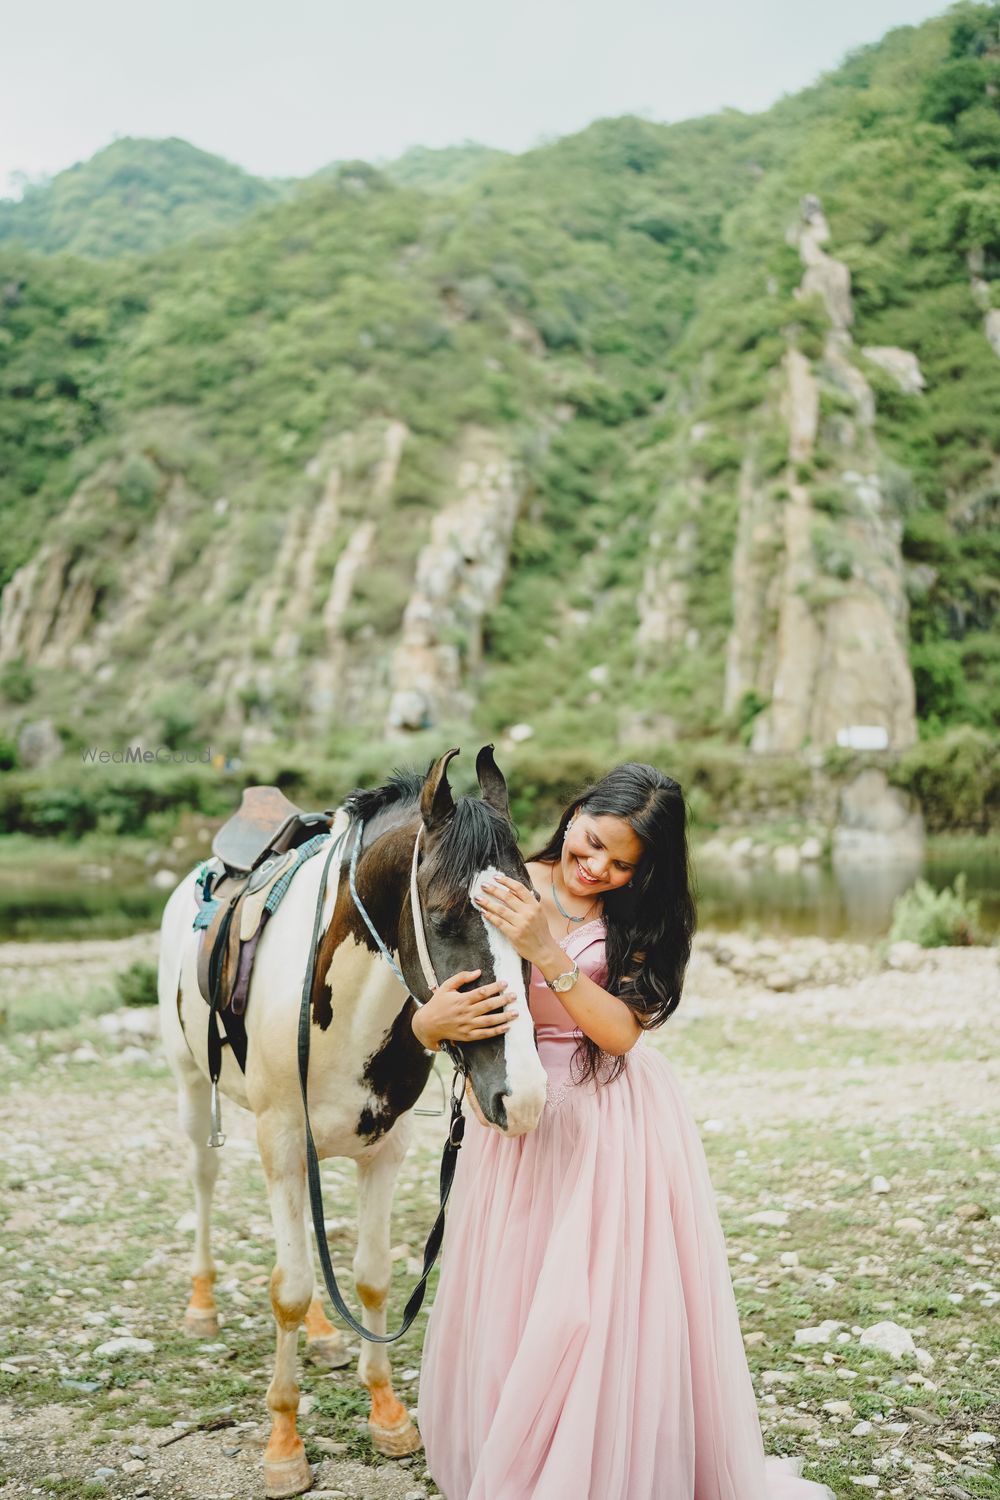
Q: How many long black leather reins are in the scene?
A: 1